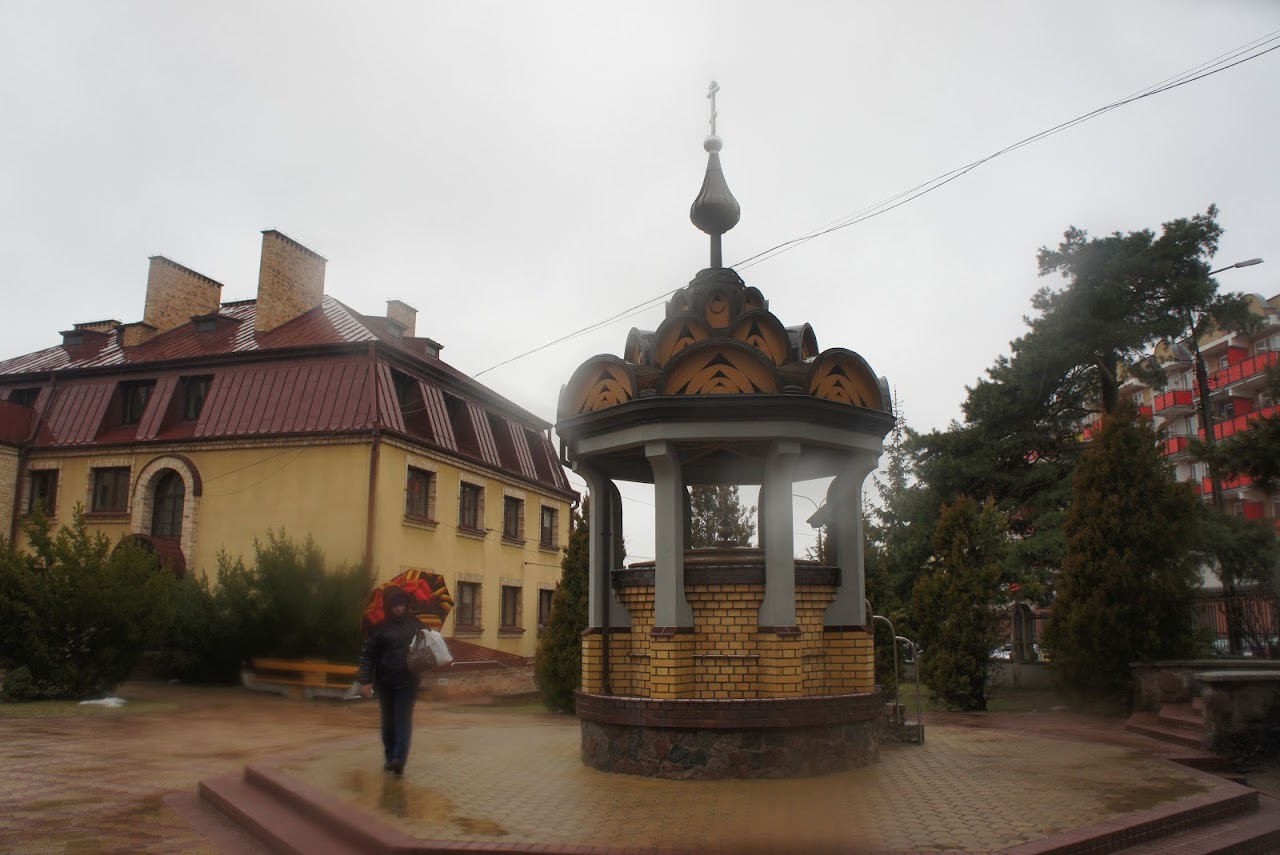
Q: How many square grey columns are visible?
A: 4